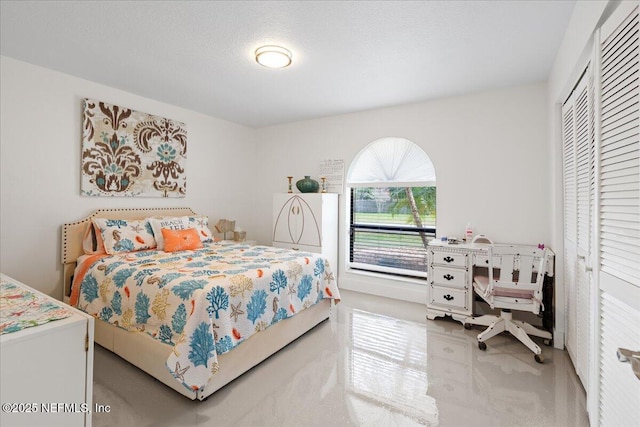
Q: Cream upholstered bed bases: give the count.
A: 1